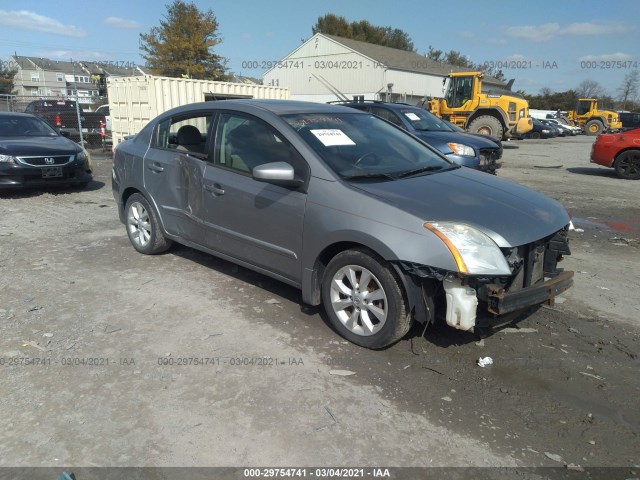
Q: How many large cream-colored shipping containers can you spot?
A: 1